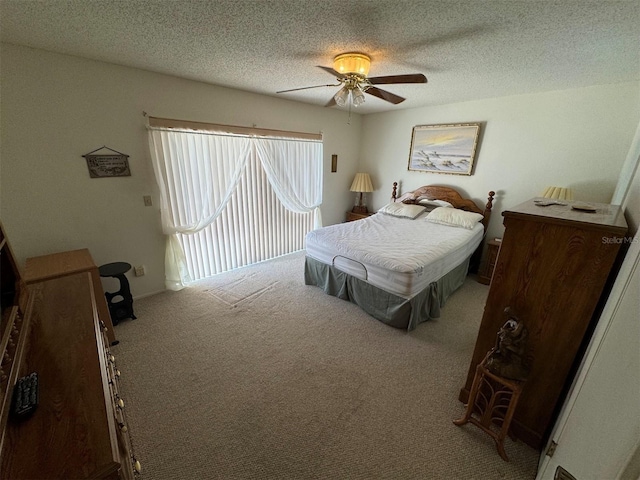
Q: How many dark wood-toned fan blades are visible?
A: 5